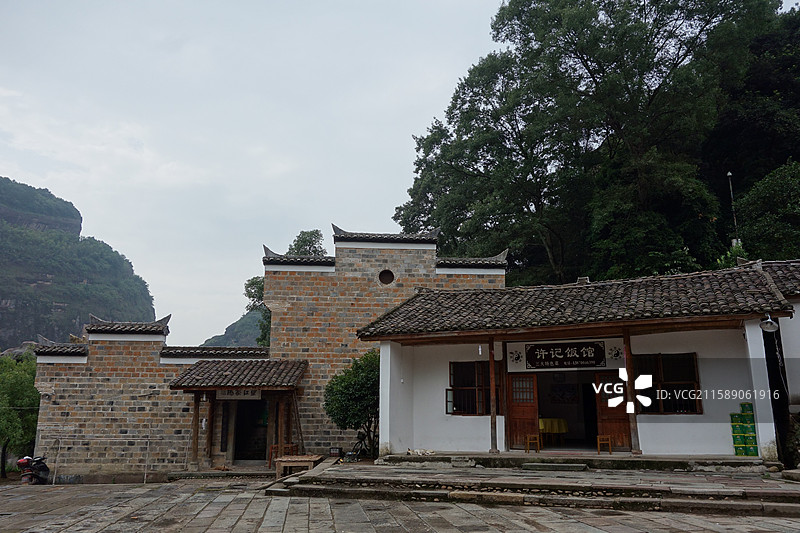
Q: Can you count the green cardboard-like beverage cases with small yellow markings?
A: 9